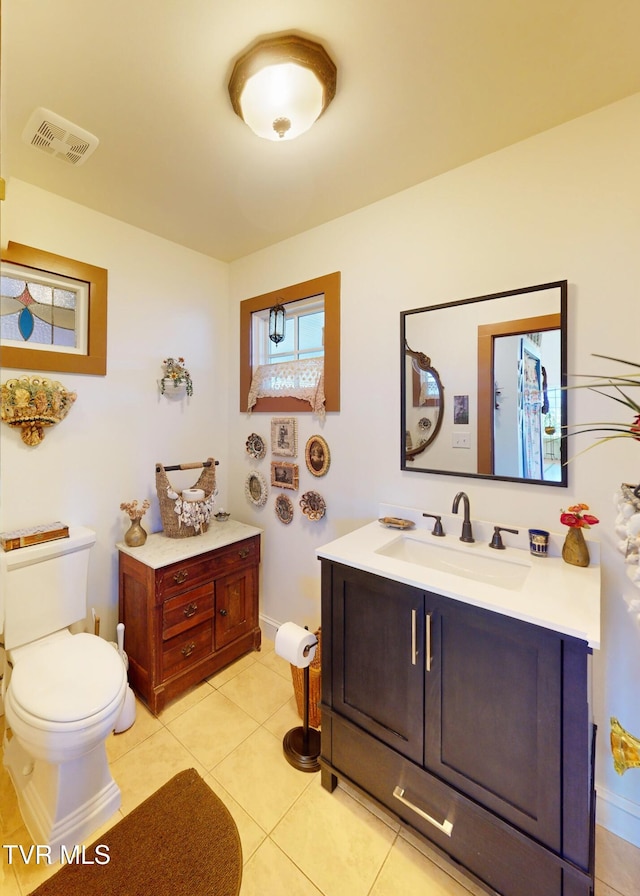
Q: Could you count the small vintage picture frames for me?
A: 7